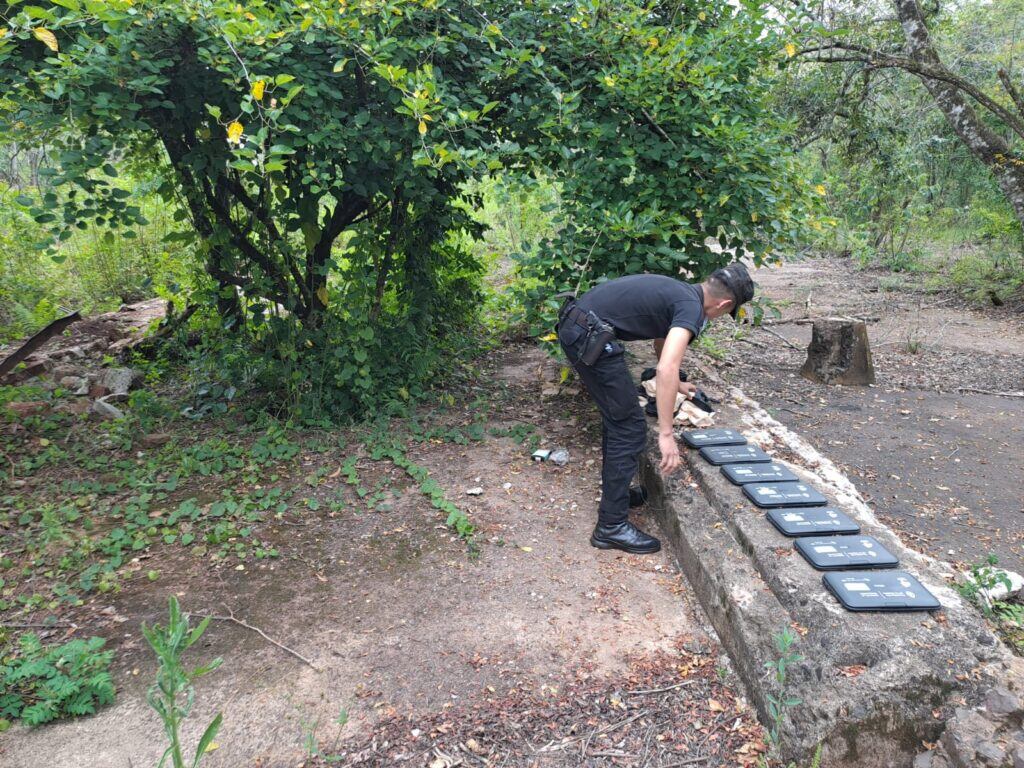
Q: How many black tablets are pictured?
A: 7